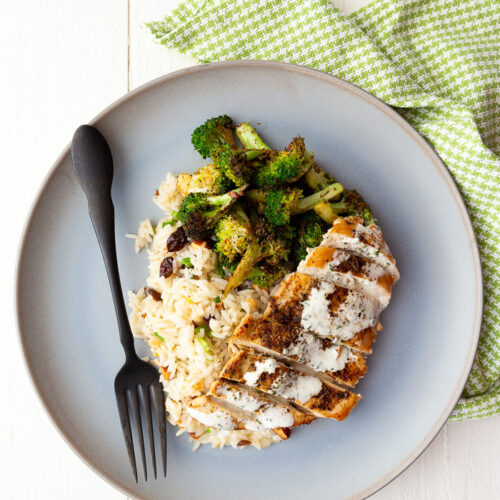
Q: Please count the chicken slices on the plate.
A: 7